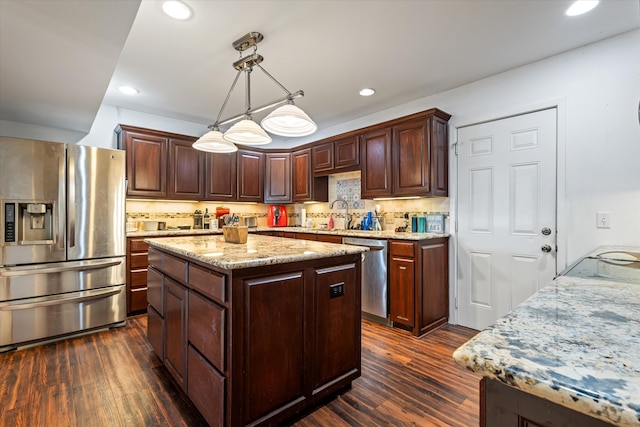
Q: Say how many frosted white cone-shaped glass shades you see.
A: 3